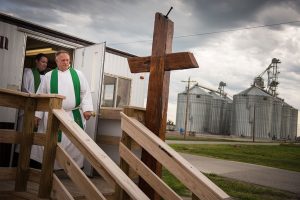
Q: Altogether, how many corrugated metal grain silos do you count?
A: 6